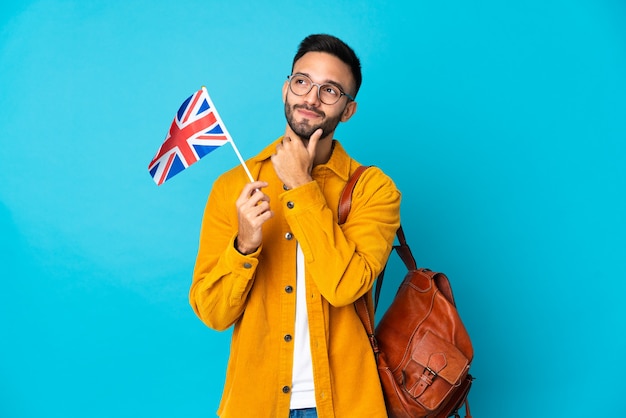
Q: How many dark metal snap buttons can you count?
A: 7